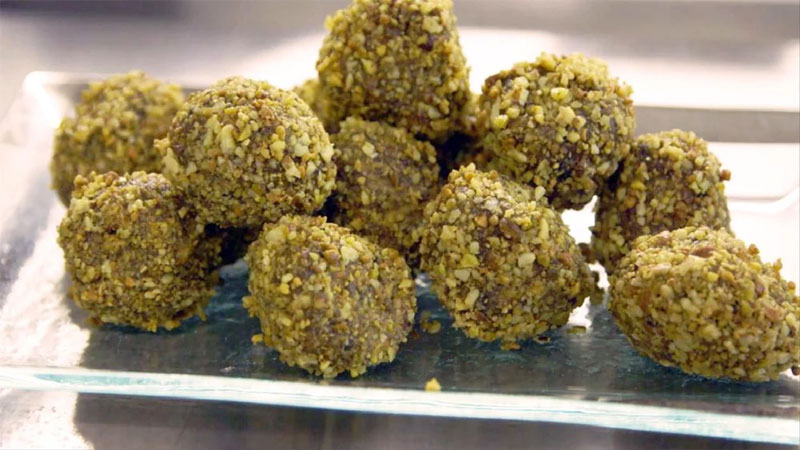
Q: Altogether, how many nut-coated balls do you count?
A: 11